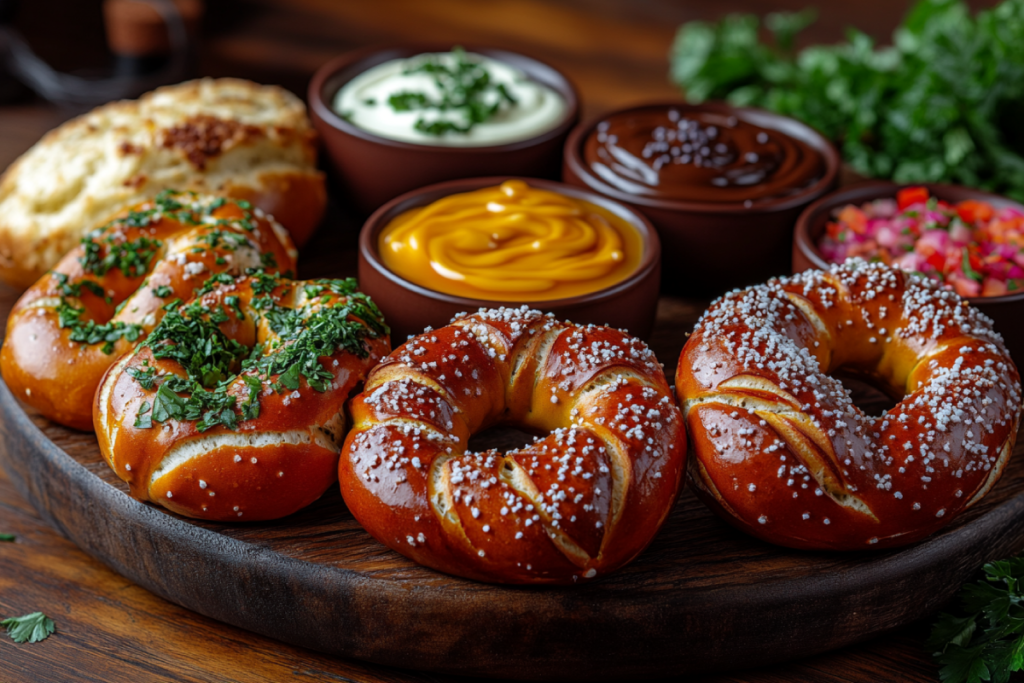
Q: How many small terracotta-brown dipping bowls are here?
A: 4